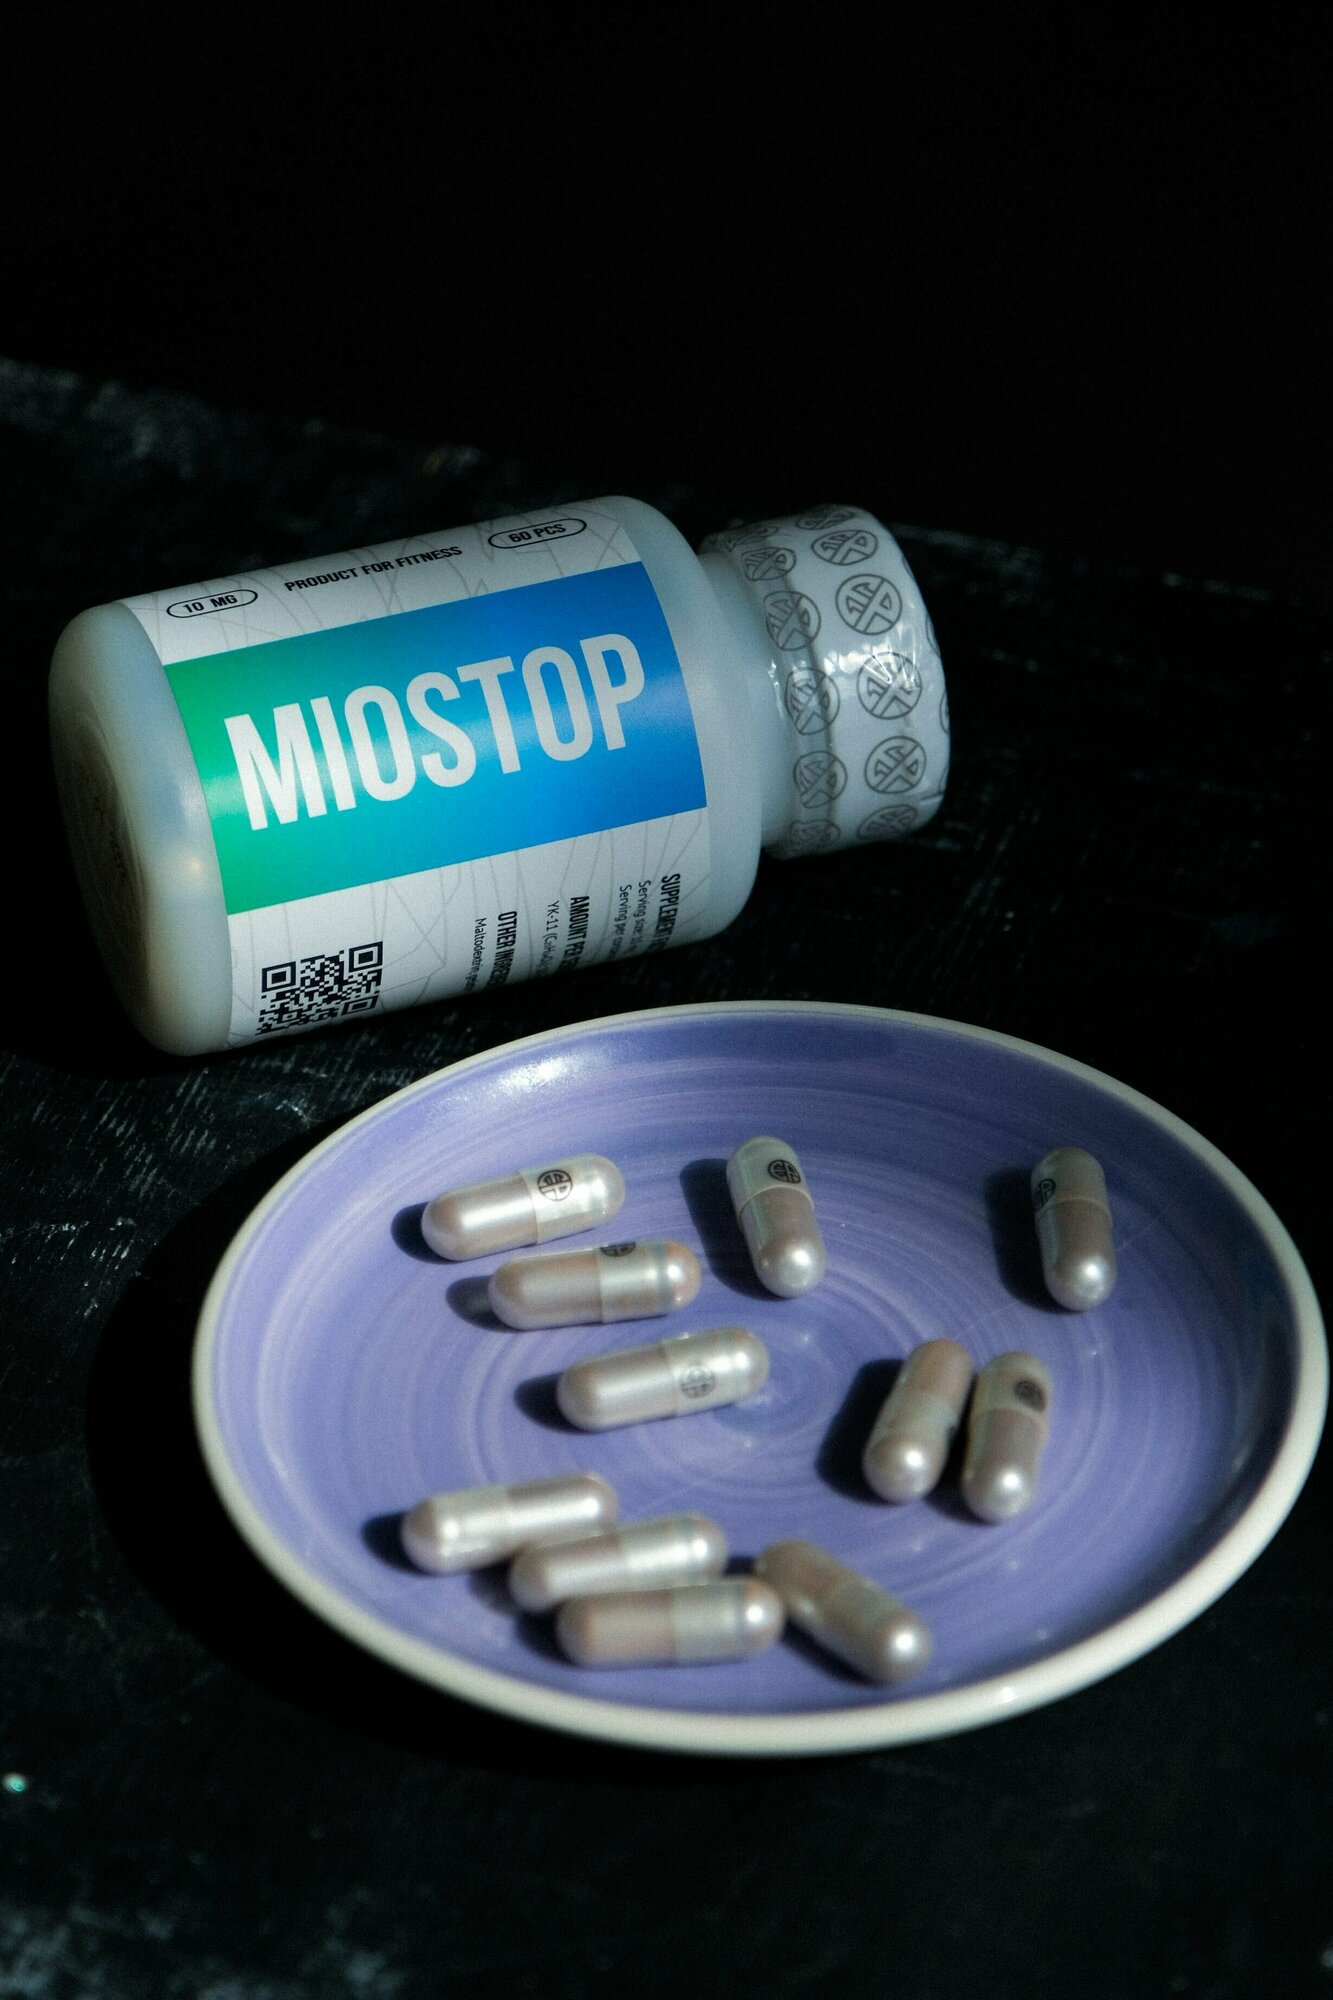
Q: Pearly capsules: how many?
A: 11